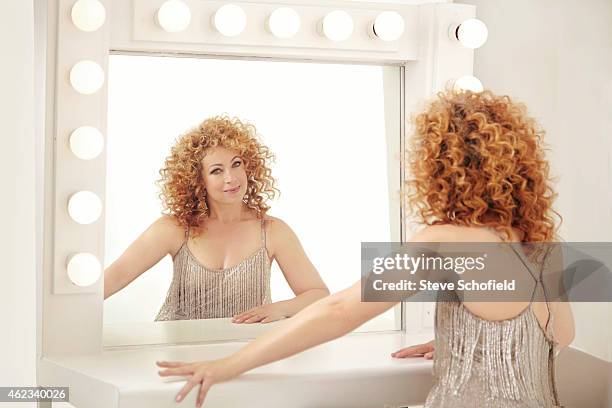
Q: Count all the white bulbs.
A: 12